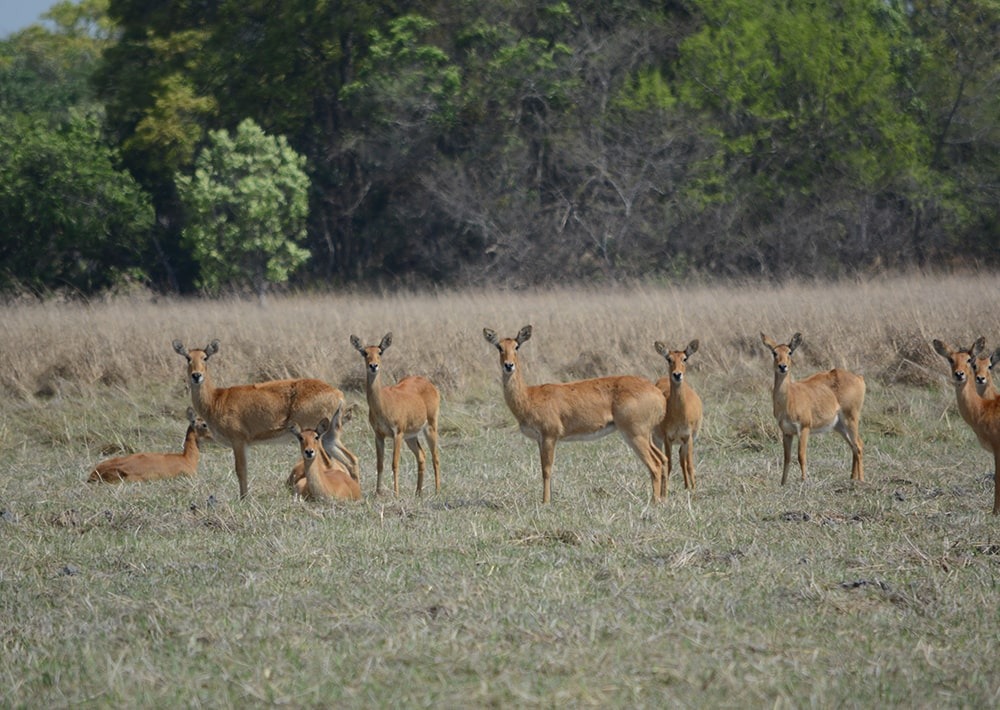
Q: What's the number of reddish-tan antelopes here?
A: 9